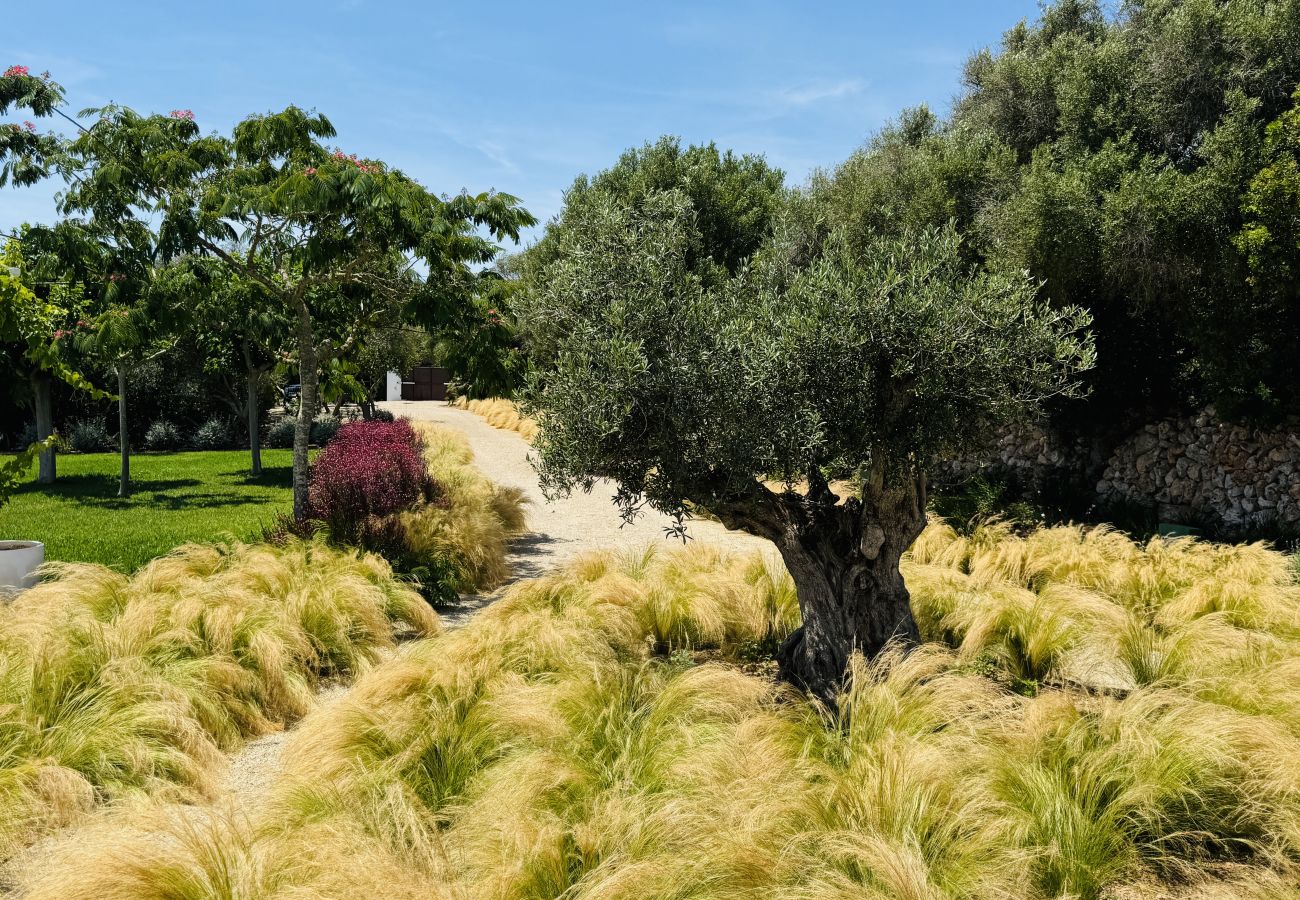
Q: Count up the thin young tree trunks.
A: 4